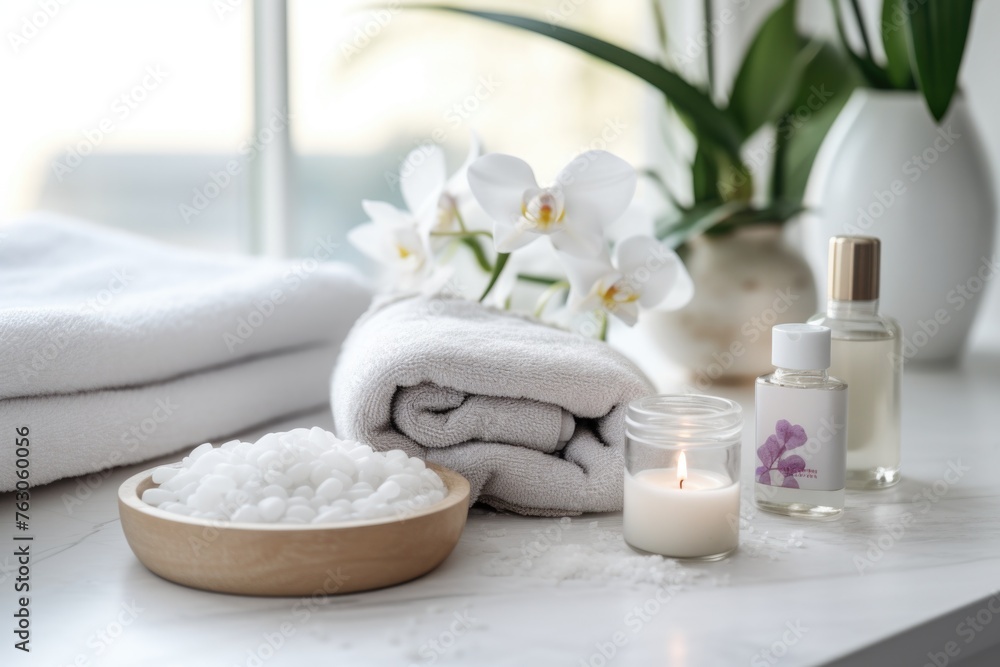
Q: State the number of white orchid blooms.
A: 4